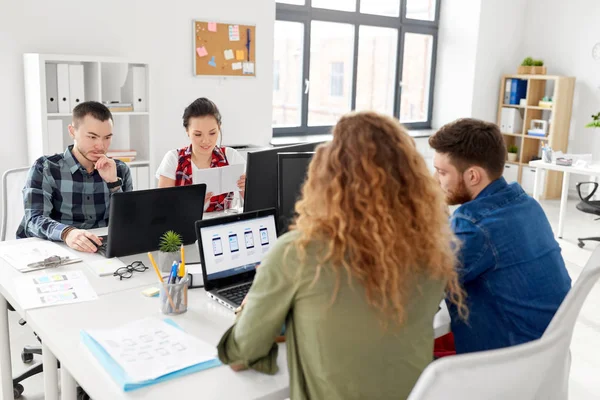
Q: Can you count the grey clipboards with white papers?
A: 1